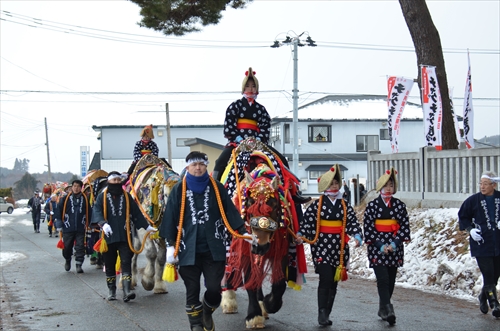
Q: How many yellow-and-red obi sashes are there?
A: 4